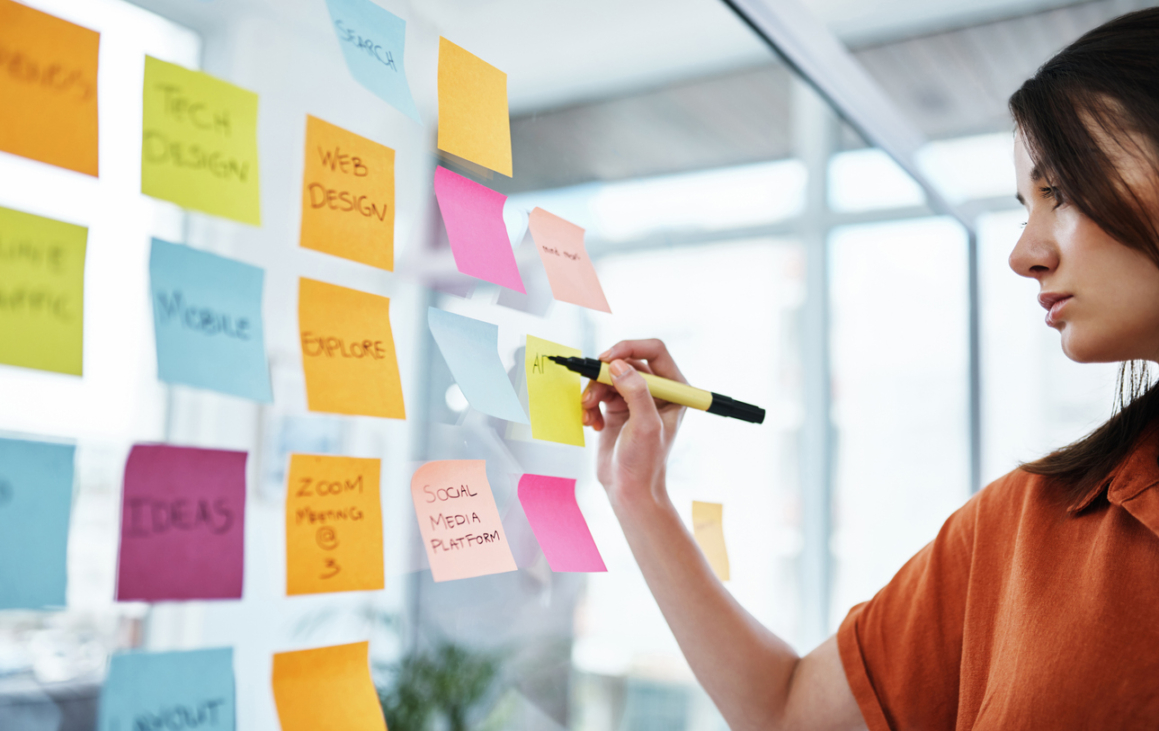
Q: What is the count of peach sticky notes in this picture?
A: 2